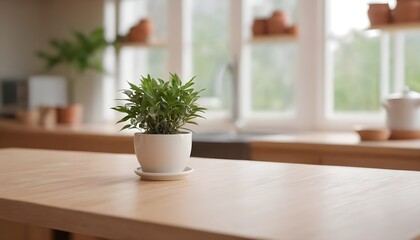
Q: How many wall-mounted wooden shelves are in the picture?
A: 3